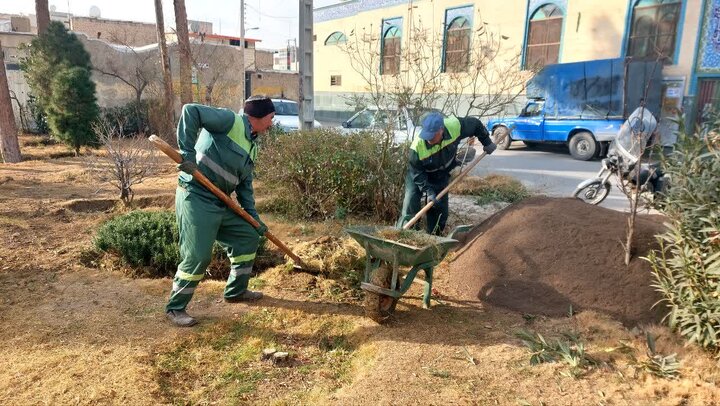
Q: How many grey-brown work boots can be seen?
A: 2